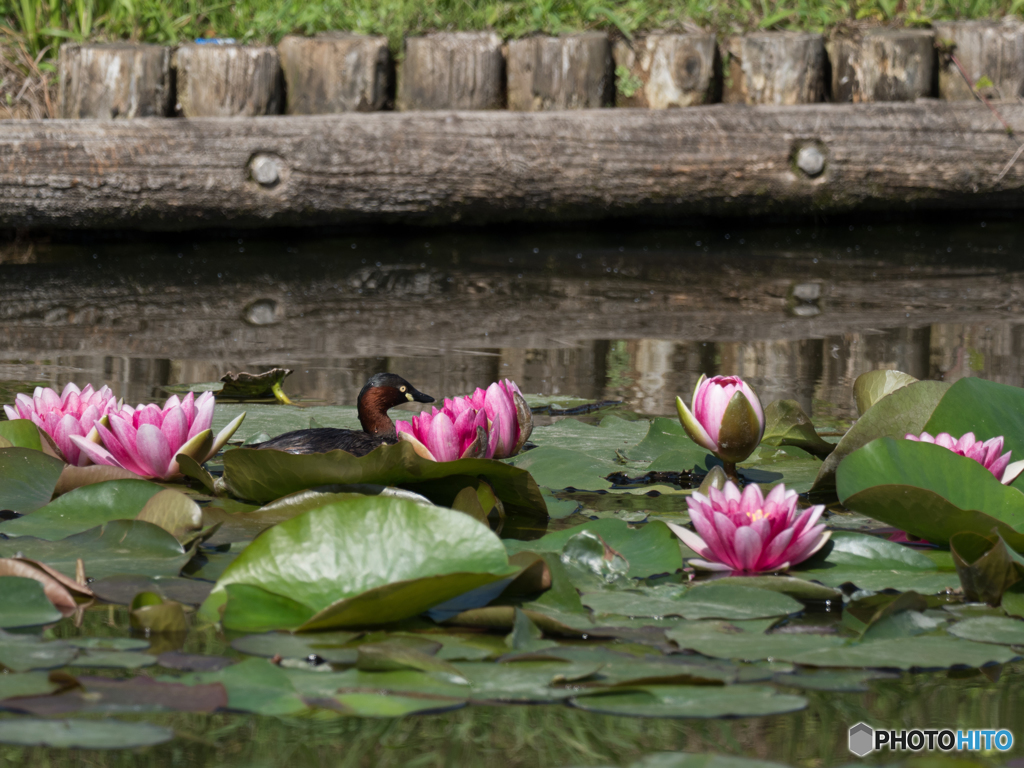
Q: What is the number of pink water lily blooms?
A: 7